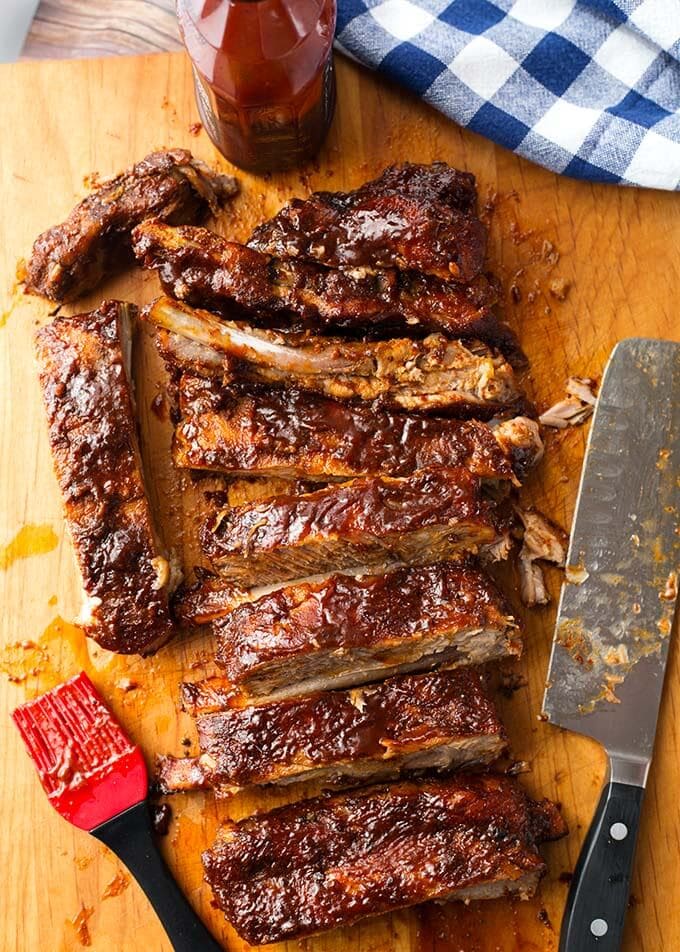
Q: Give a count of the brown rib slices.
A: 10